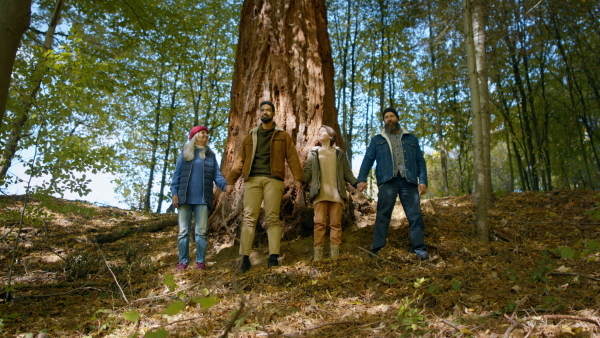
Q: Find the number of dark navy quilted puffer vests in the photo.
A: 1